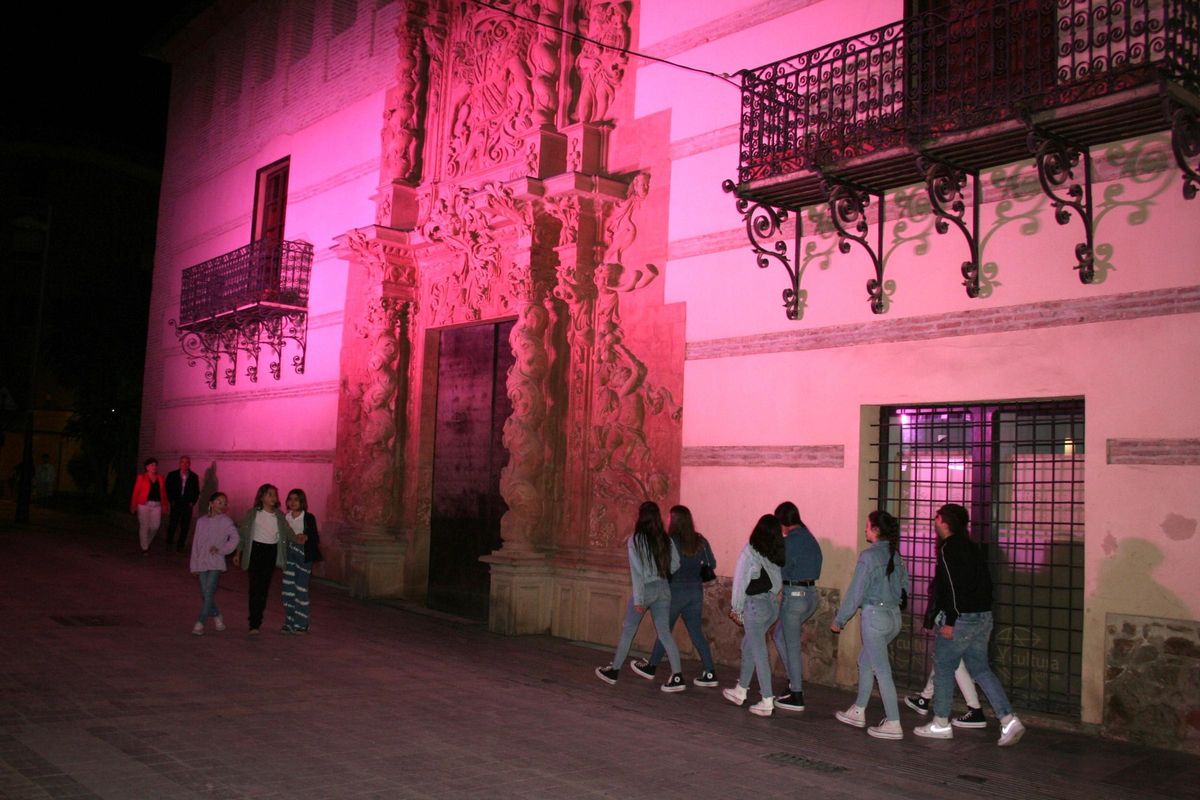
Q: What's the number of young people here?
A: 10